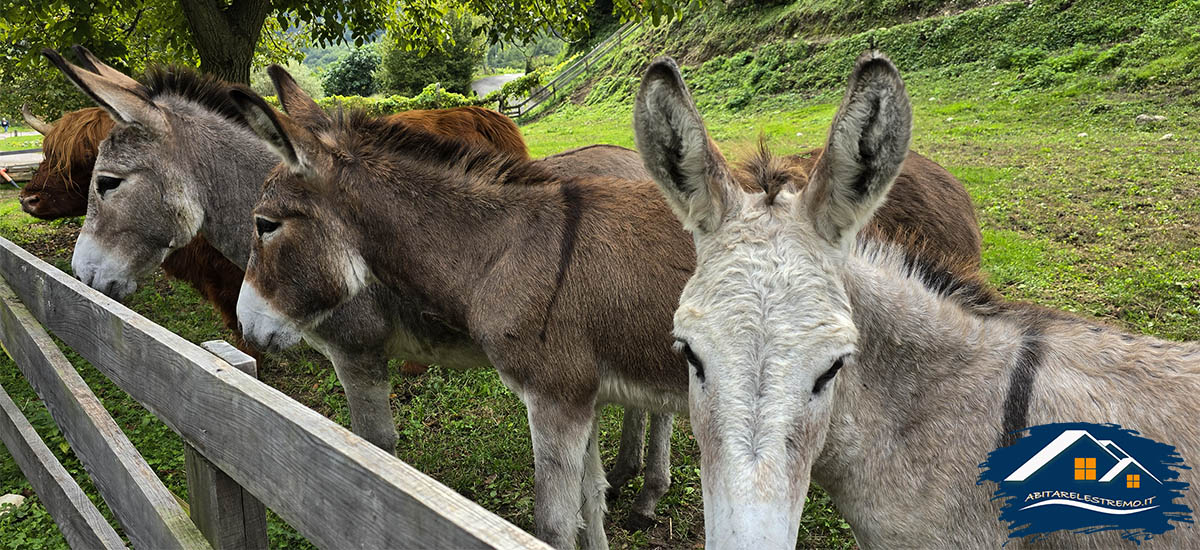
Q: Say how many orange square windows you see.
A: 2